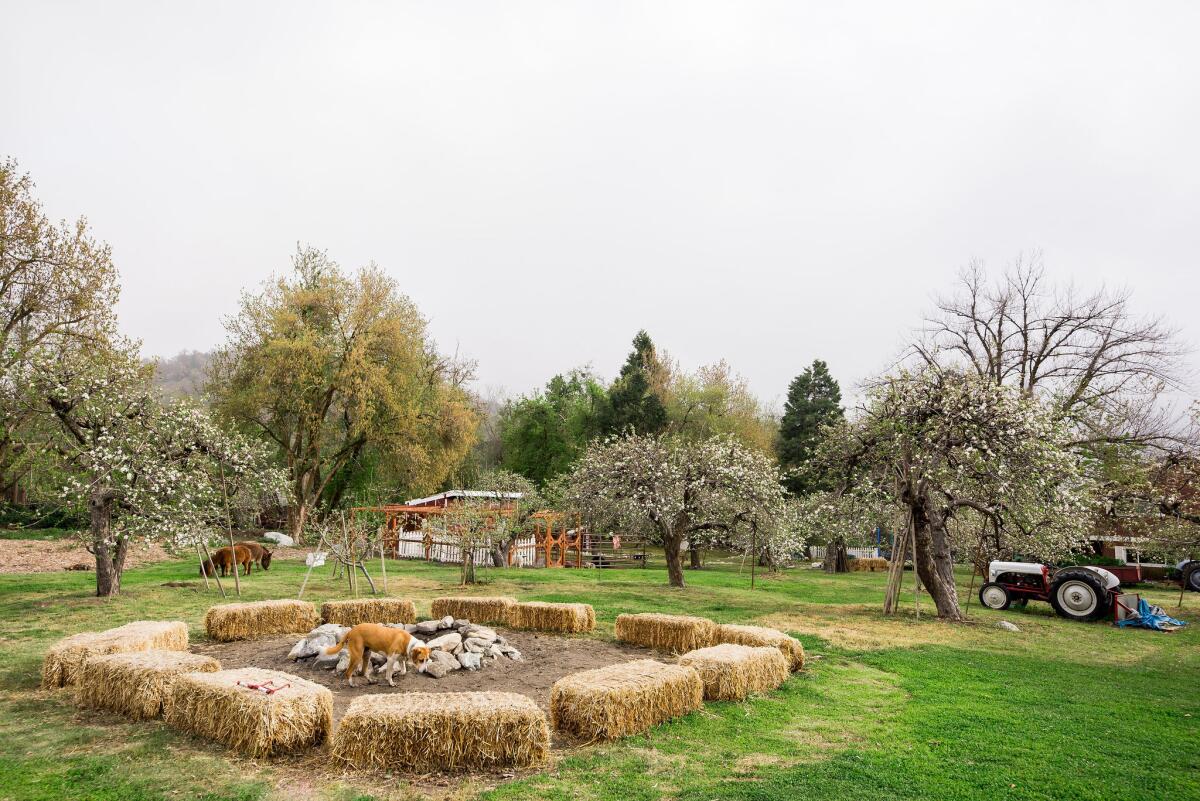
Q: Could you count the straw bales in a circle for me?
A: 12